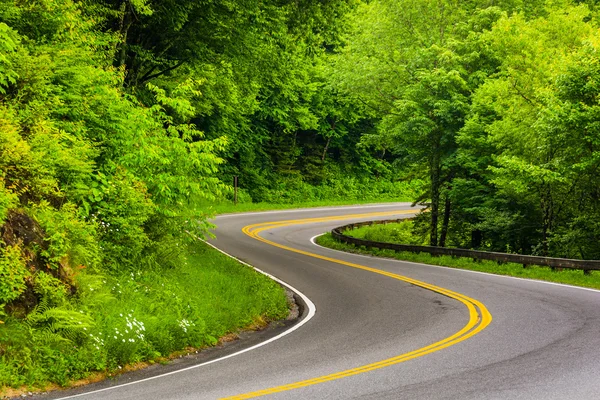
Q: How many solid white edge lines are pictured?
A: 2